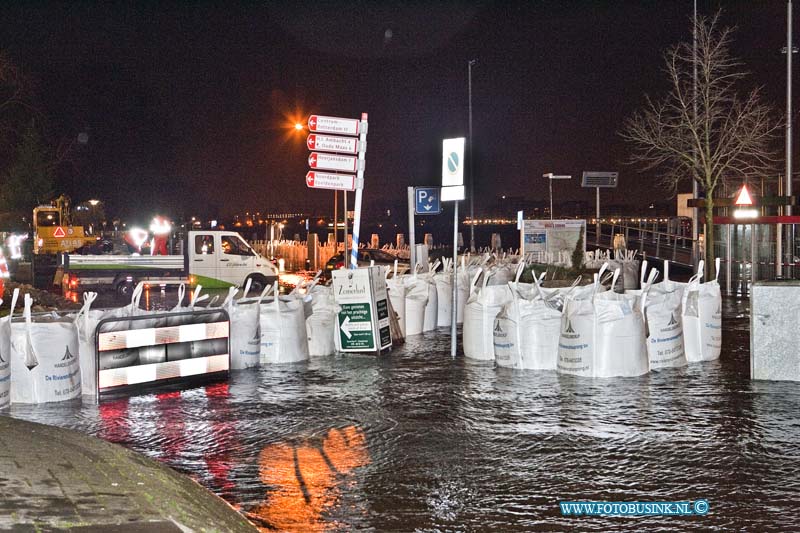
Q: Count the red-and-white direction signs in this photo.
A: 4